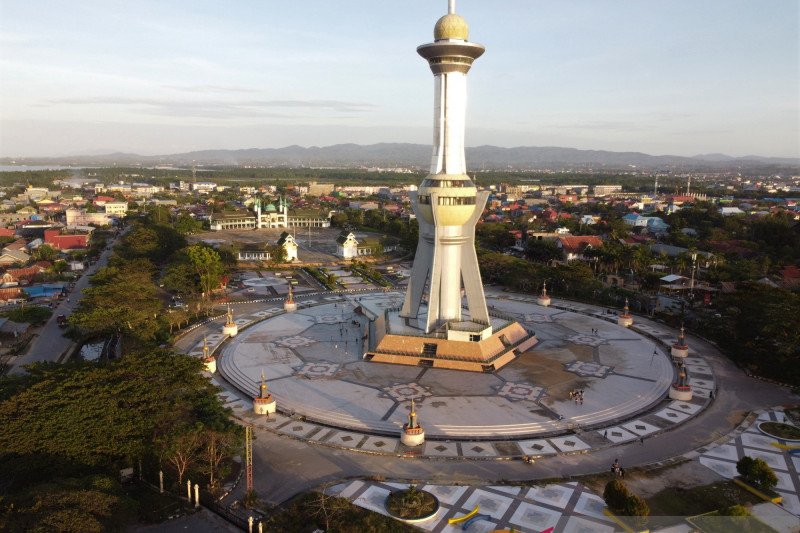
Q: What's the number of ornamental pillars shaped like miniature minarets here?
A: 9